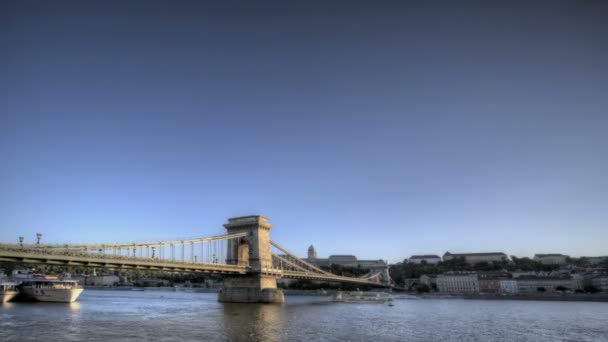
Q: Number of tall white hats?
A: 0